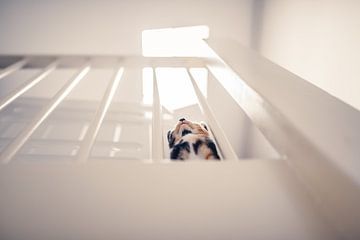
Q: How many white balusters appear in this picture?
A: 6